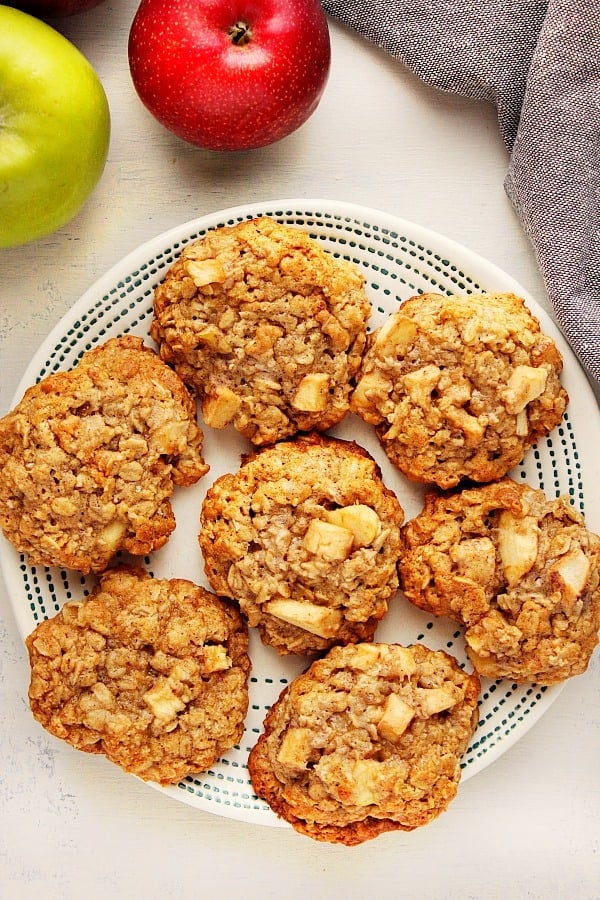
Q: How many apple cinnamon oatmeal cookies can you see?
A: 7